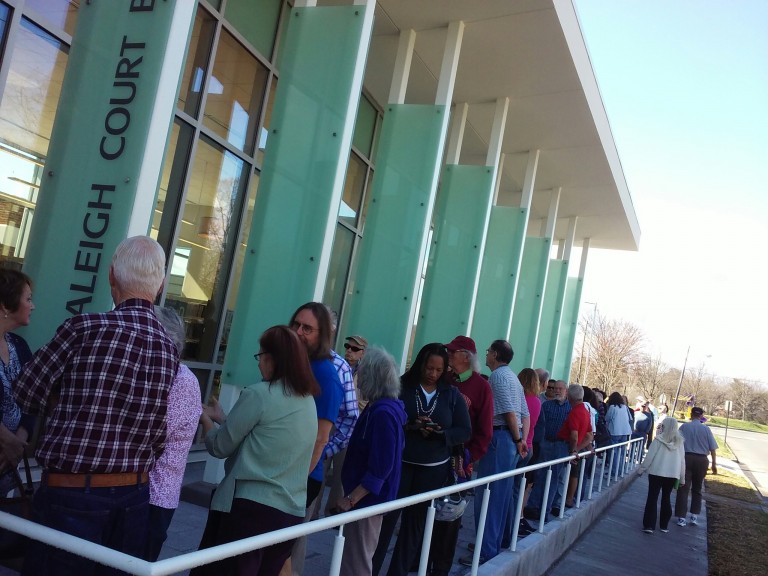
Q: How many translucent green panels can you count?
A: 8